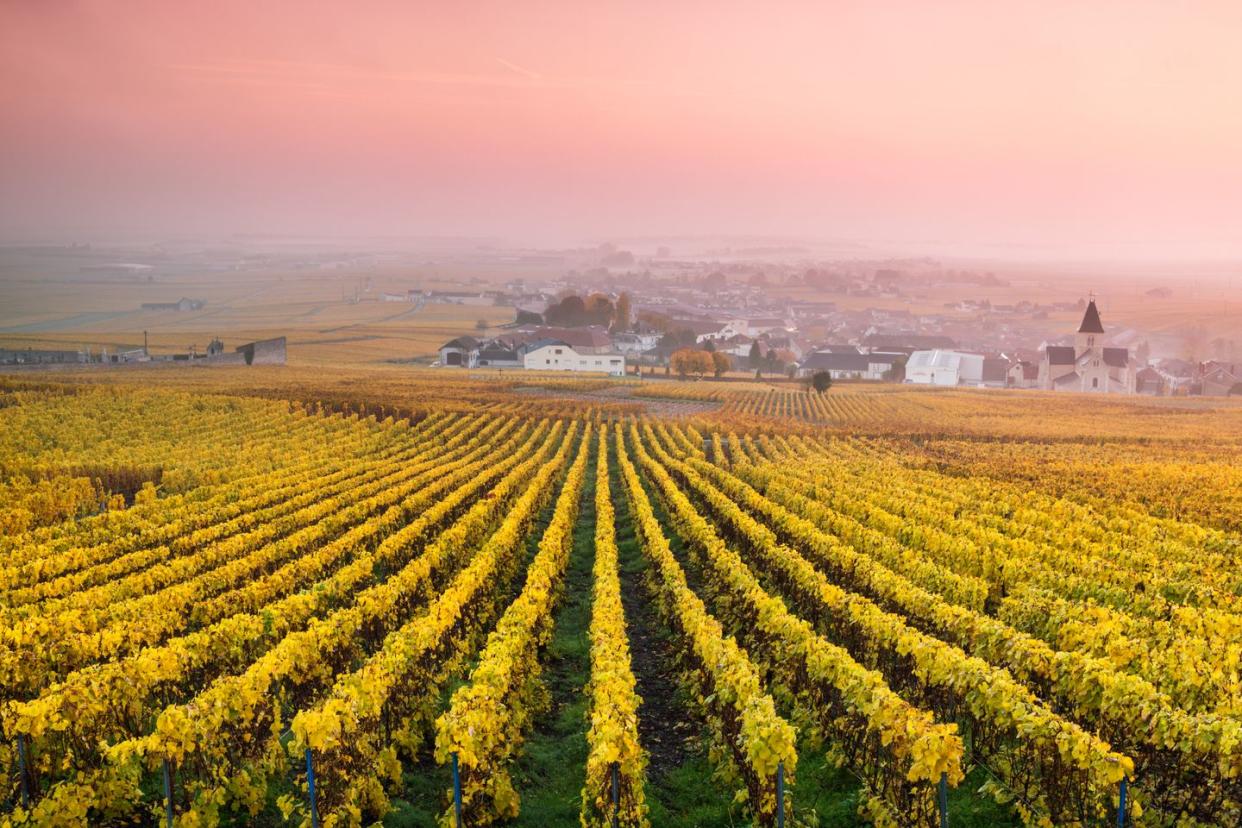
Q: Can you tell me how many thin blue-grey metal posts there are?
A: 8